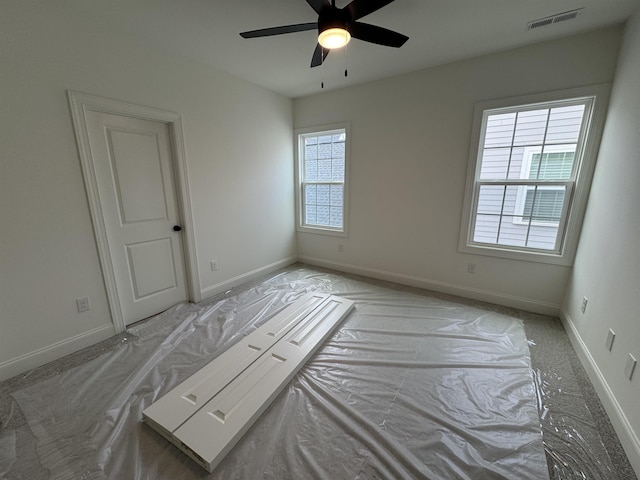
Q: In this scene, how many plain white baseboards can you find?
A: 4